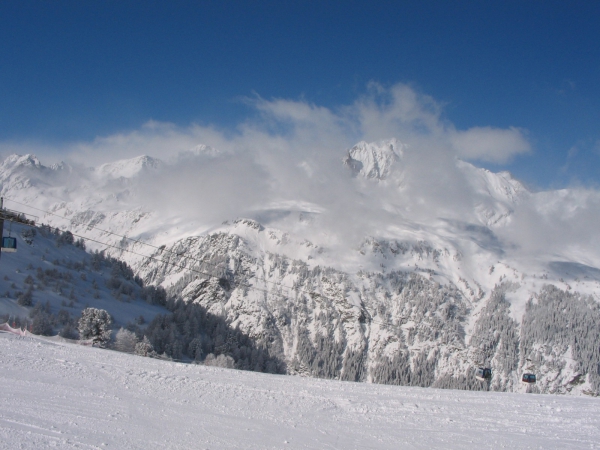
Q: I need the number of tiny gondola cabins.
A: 3